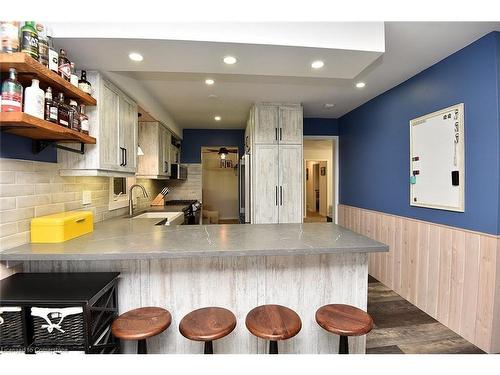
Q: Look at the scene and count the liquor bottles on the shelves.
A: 13